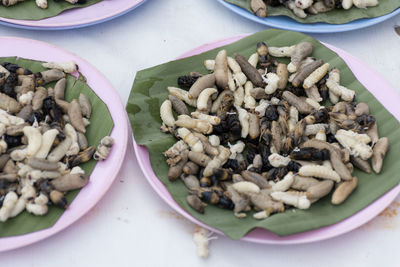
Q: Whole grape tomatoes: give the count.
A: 0